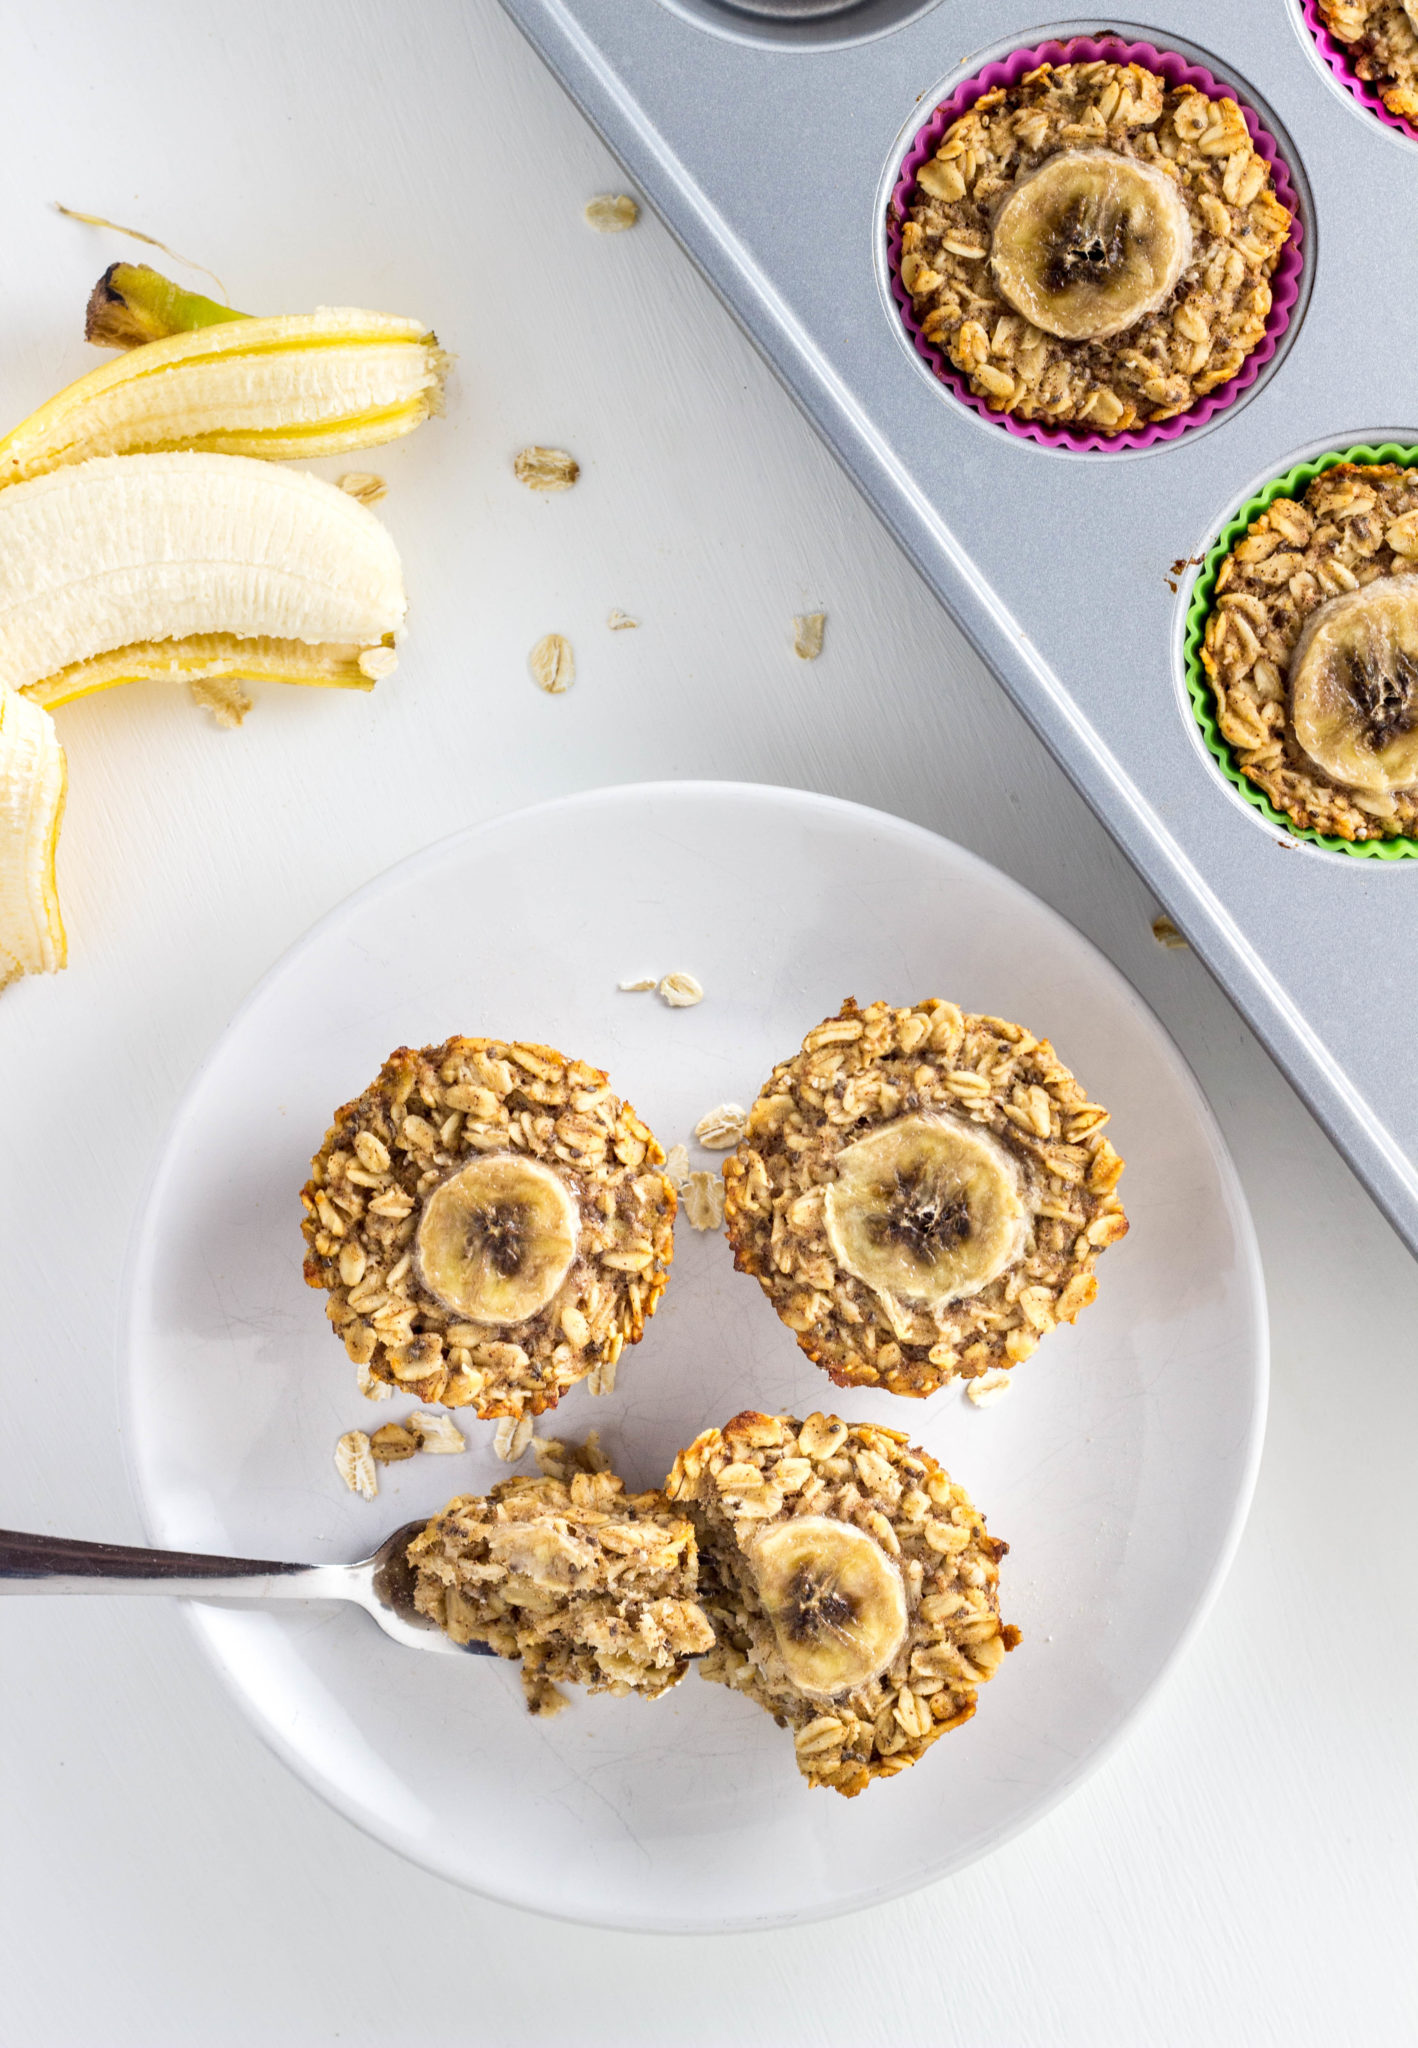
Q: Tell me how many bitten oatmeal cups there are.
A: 1